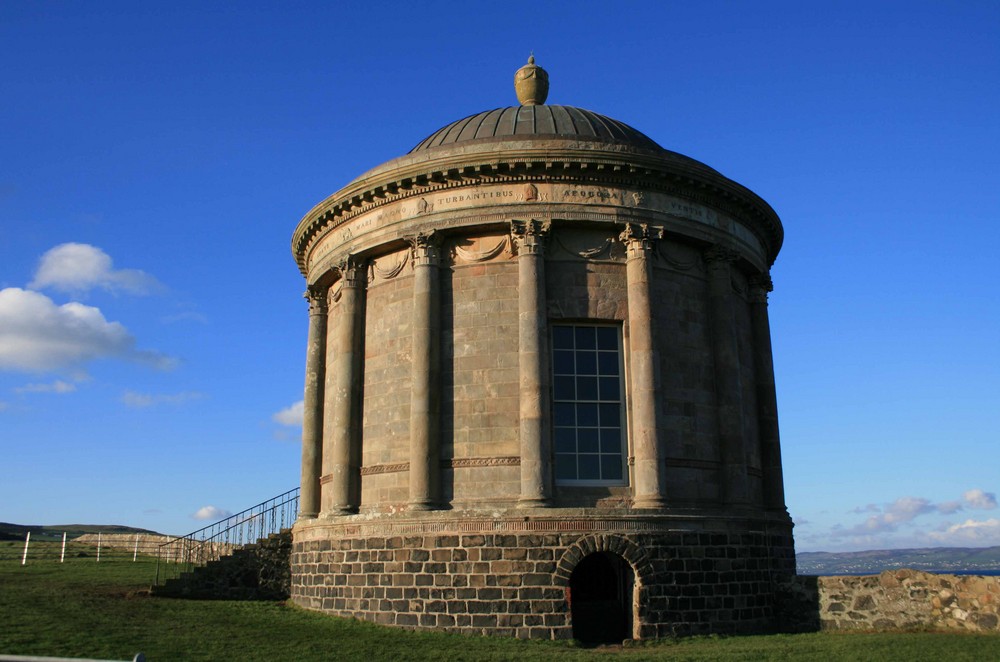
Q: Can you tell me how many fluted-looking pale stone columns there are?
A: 7